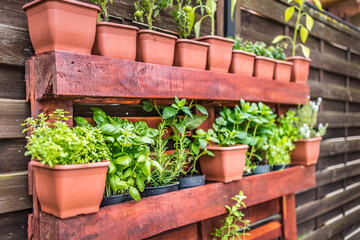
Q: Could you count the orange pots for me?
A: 12